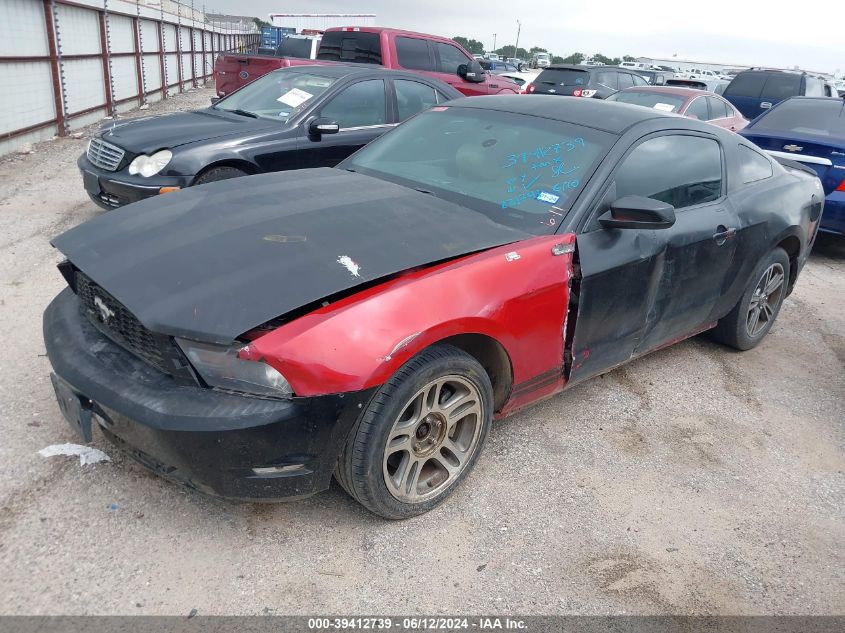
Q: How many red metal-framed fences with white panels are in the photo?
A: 1